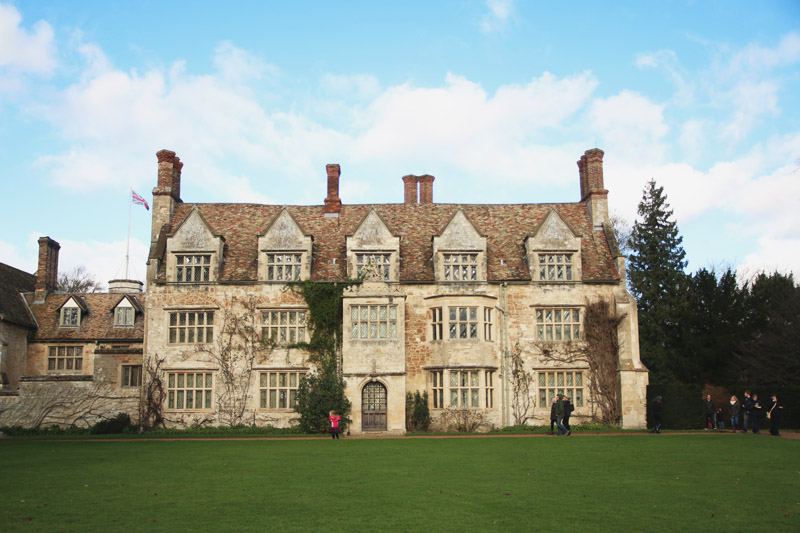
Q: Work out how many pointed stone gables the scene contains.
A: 5